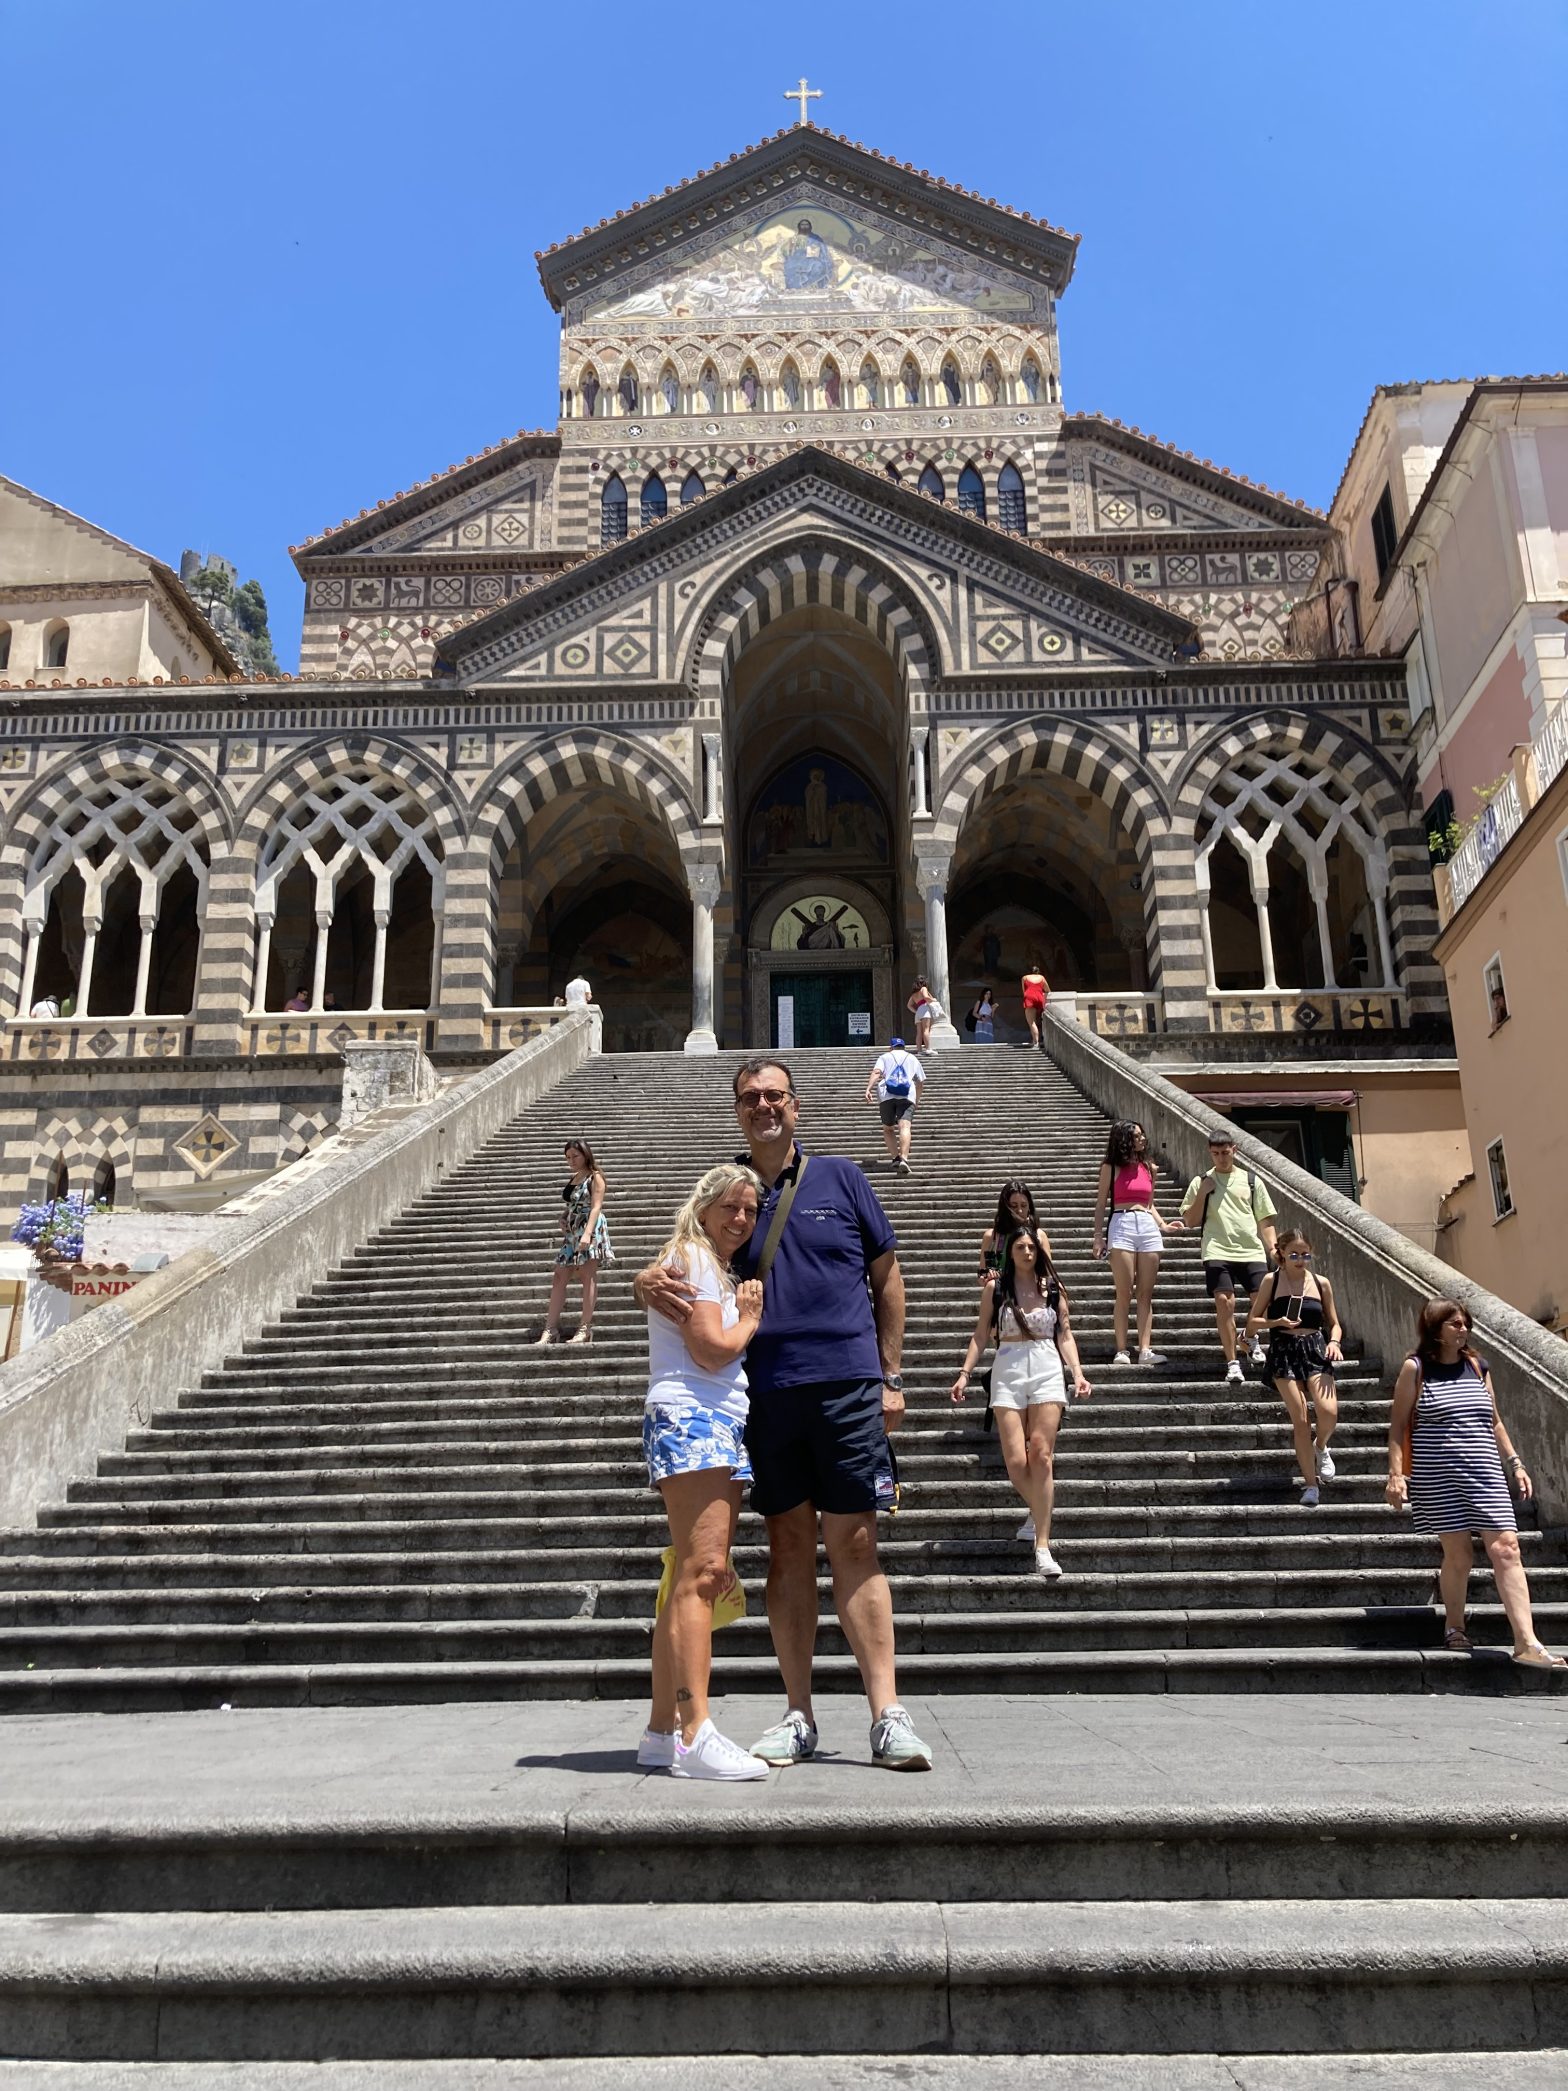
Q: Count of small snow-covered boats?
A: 0